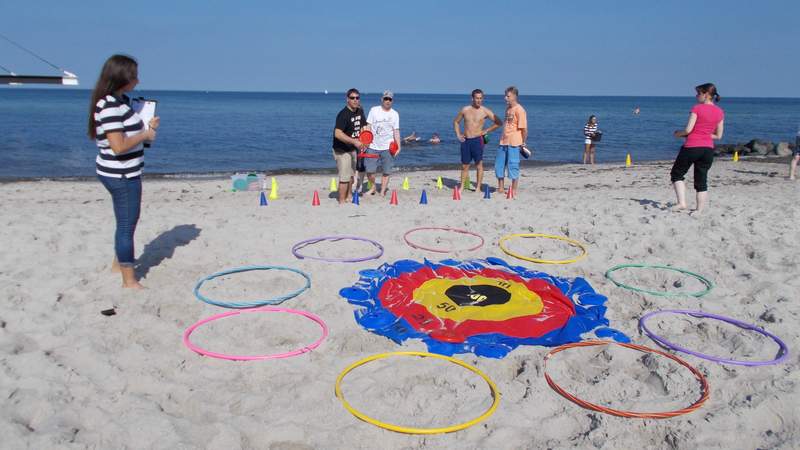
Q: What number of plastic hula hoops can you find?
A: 9